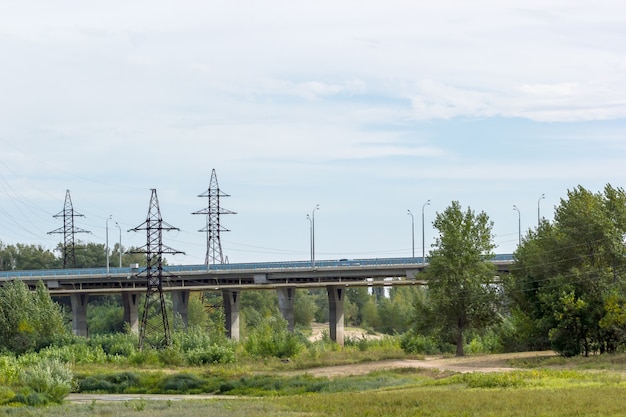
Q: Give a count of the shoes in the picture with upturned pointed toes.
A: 0